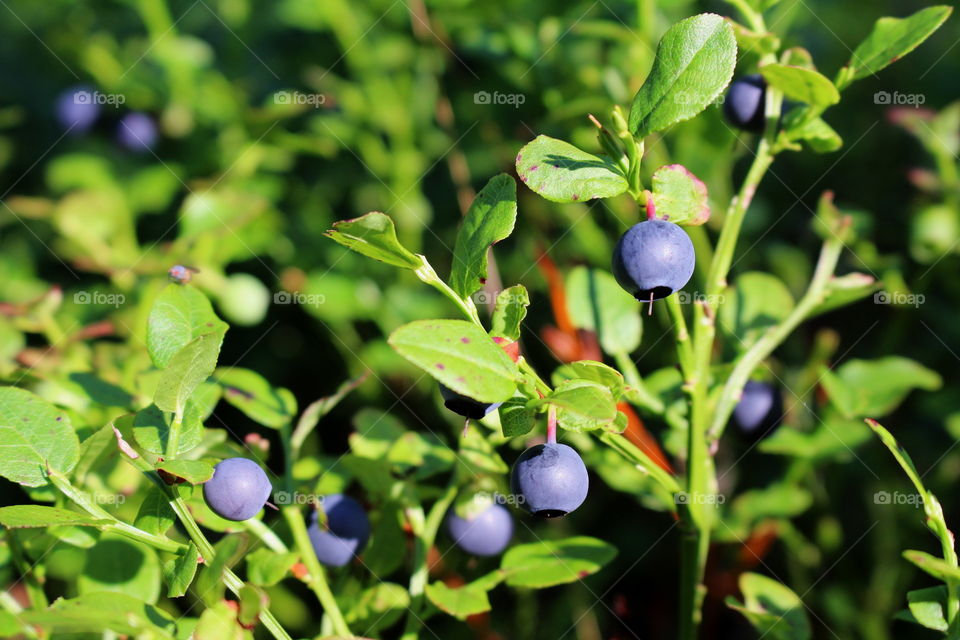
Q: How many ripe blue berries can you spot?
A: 10